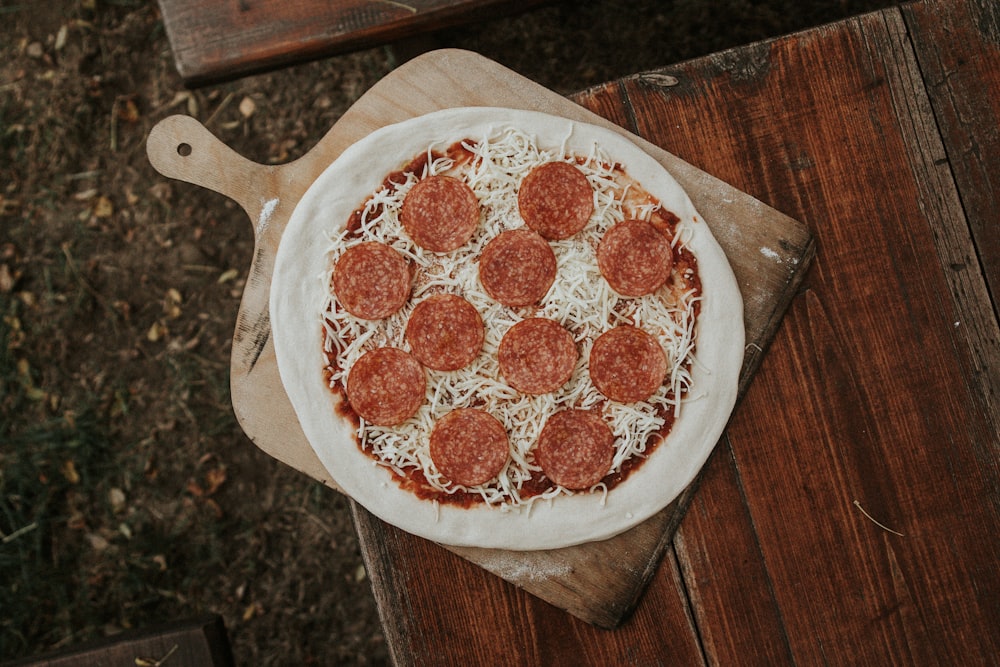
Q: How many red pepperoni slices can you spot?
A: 11